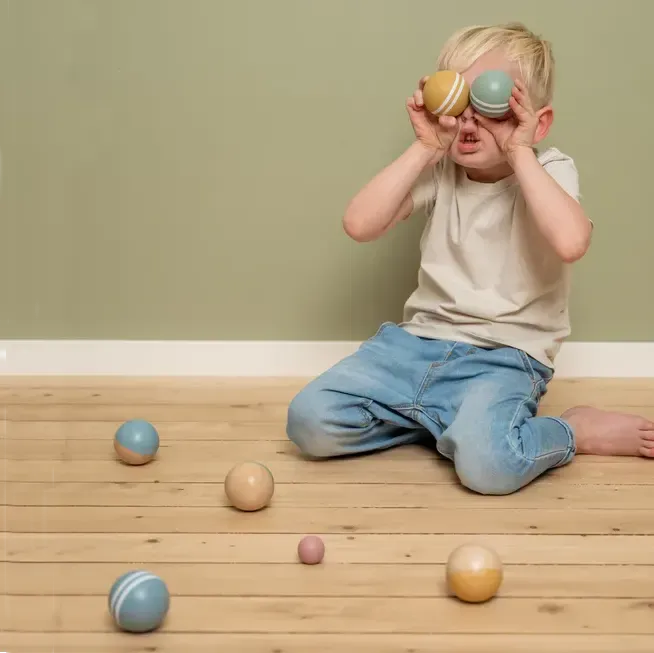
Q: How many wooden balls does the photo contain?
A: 7